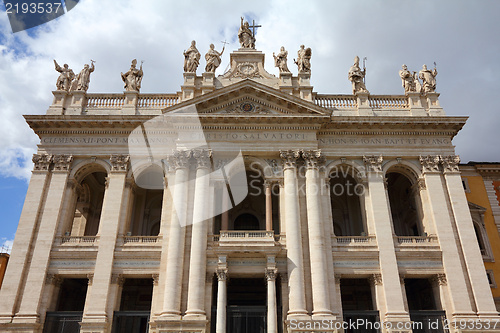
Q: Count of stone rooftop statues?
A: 11